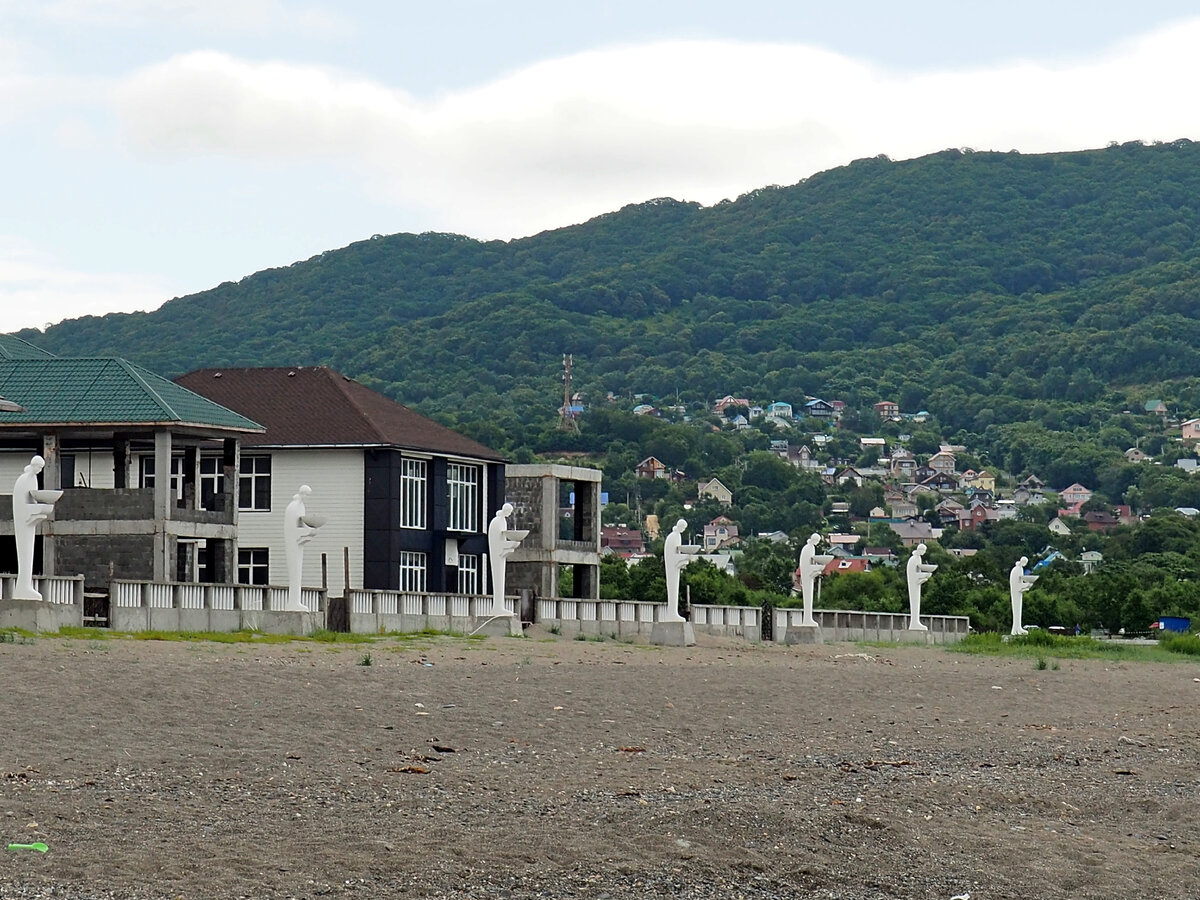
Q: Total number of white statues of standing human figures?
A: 7